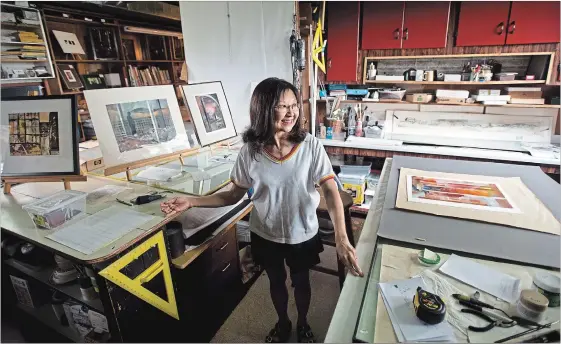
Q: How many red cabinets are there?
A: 5